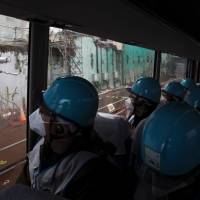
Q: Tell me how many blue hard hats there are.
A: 6